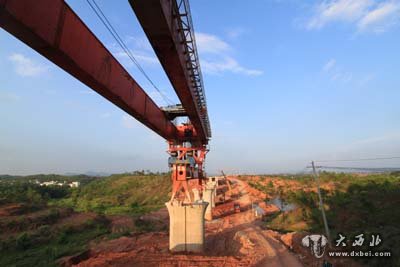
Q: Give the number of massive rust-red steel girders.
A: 2